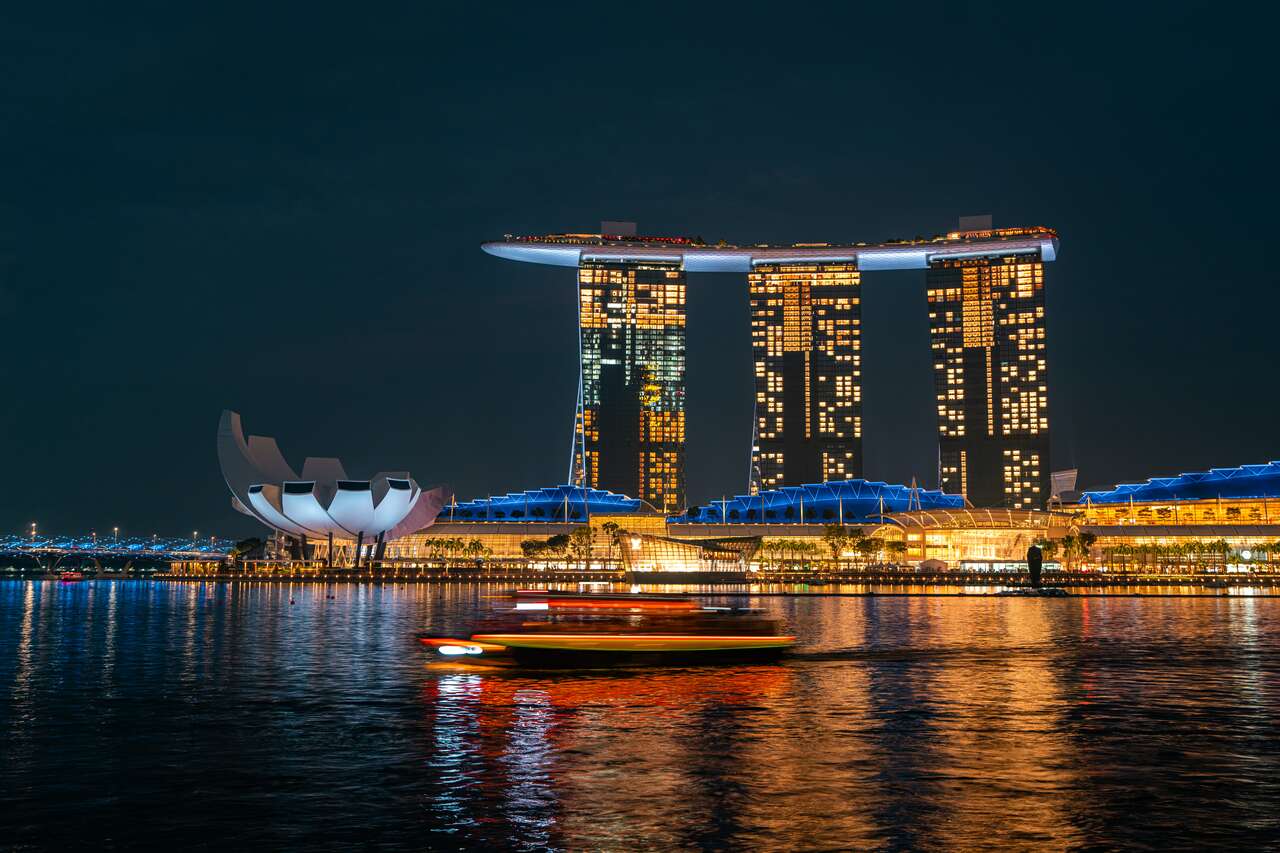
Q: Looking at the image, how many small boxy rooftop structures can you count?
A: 2